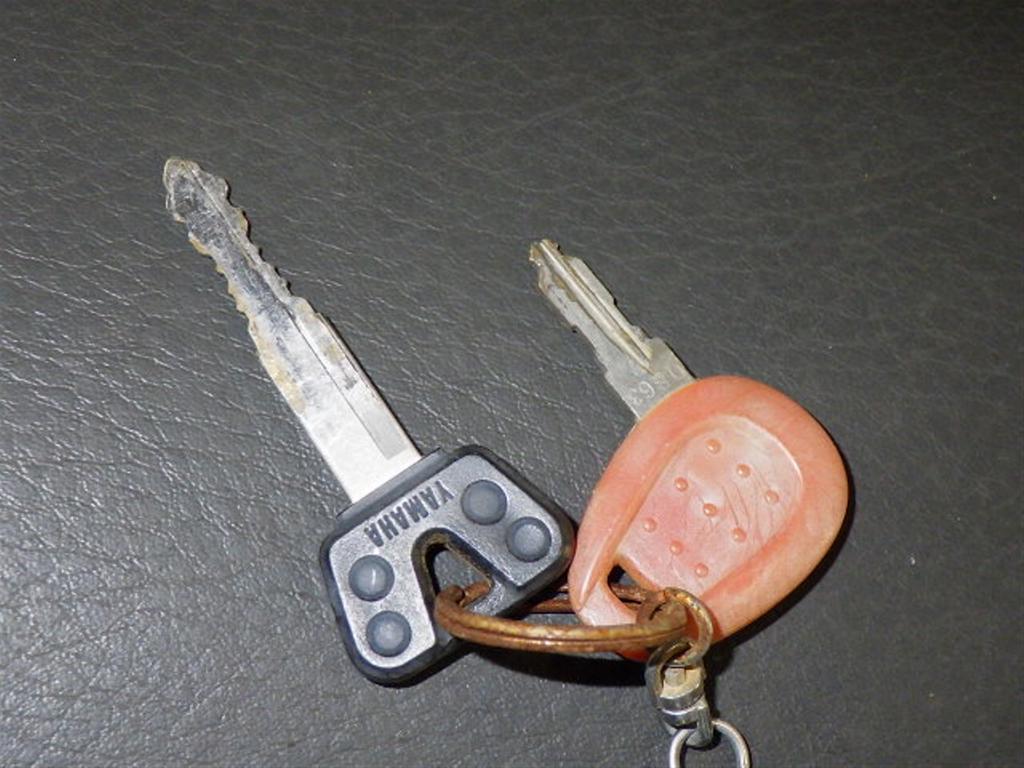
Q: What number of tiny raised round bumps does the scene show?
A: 9